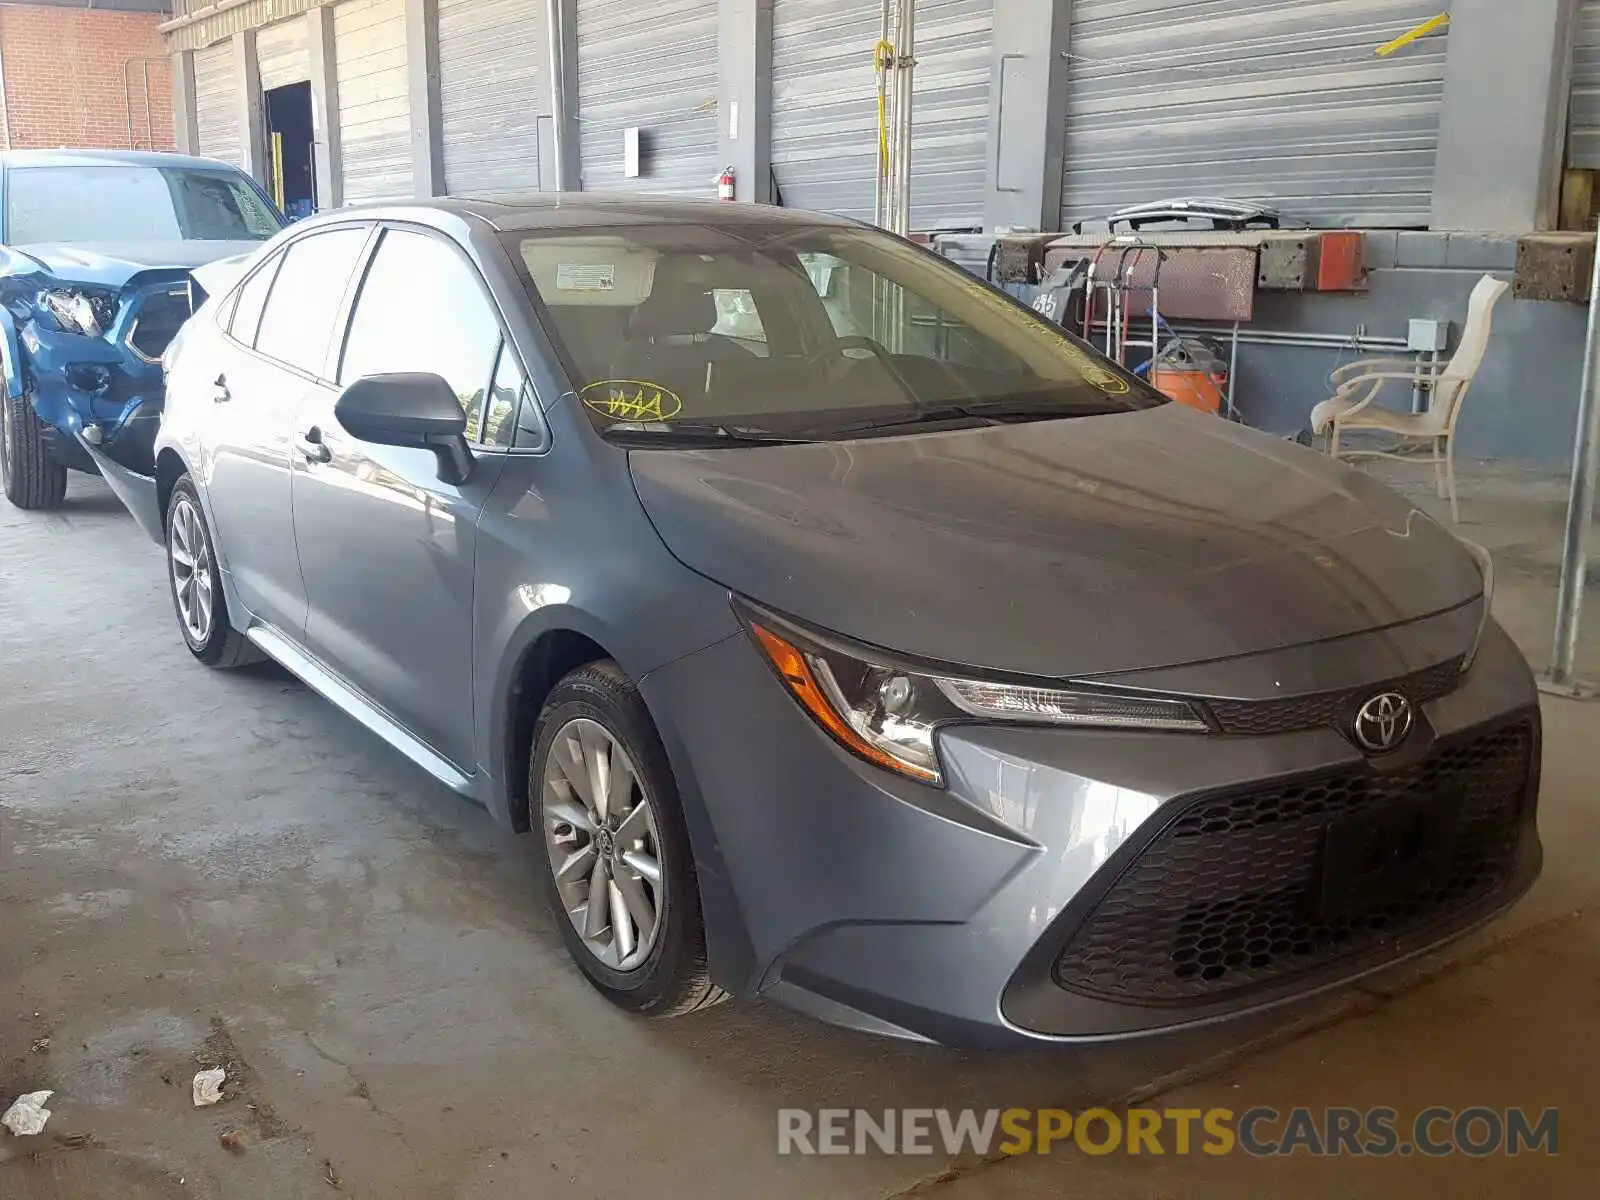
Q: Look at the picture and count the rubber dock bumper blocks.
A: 3